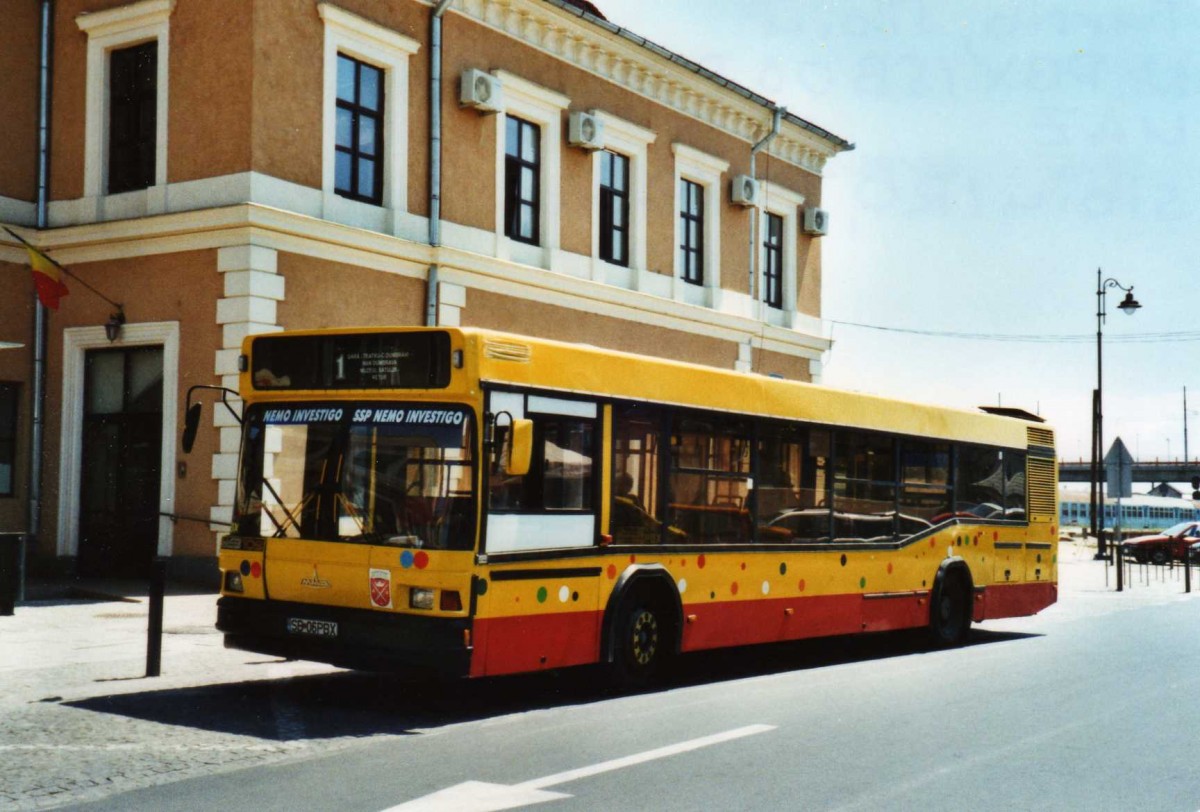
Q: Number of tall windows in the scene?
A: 6